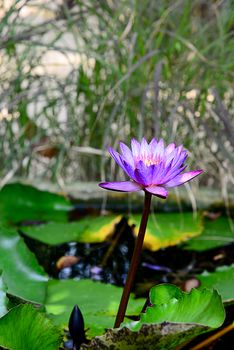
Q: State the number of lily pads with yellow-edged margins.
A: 2